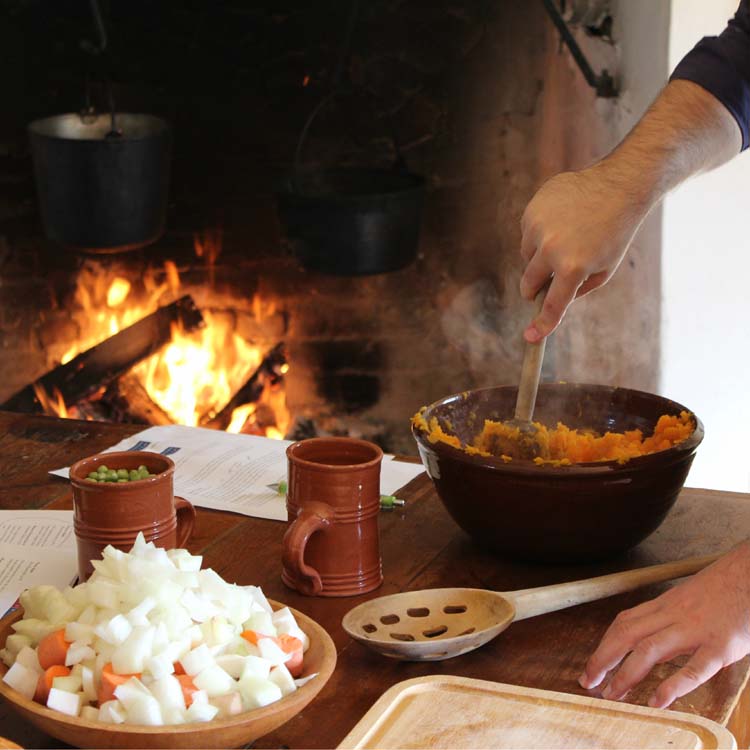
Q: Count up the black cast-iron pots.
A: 2